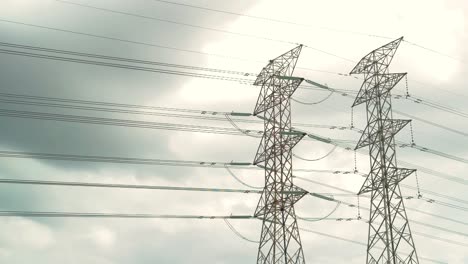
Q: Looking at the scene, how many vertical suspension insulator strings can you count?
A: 6